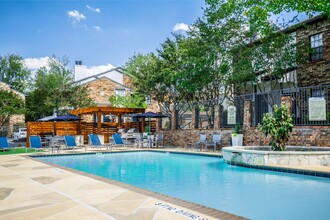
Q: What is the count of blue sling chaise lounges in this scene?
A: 5